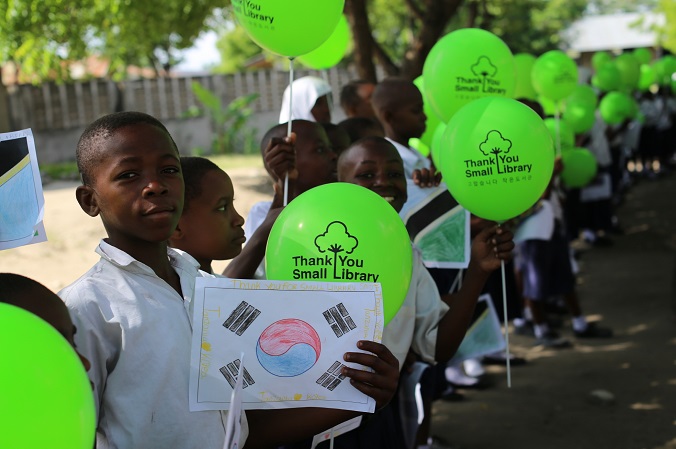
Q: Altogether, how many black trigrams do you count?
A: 4